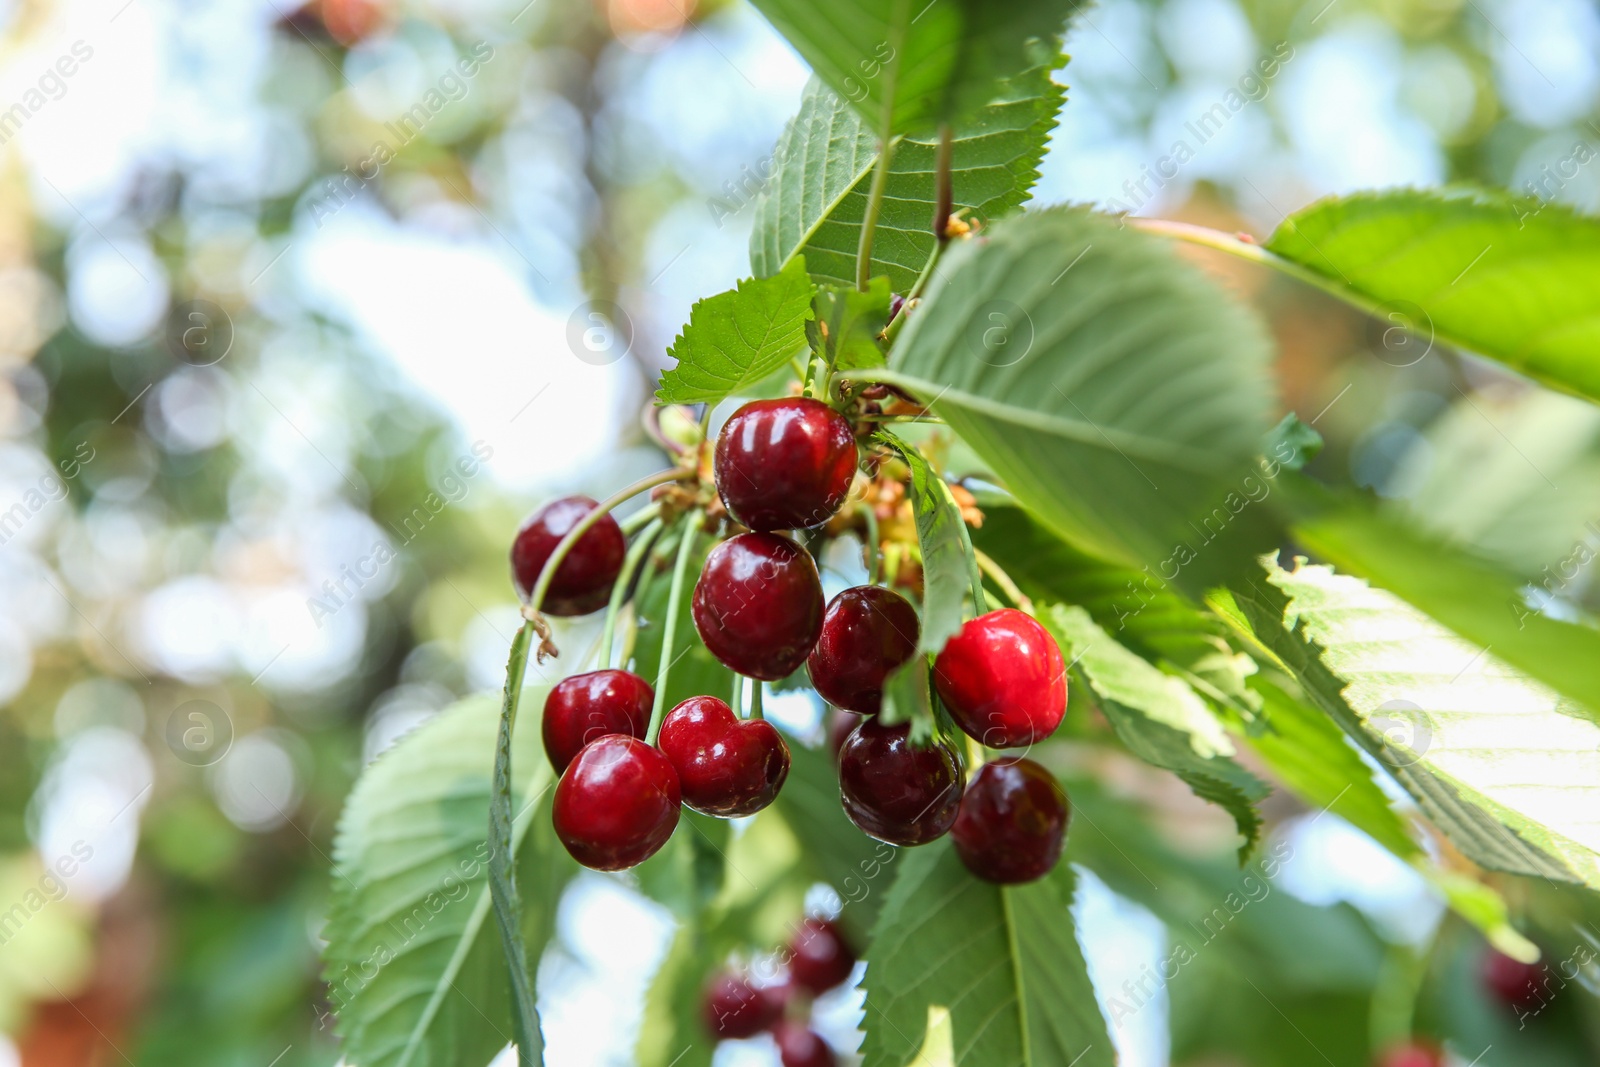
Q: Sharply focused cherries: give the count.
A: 10